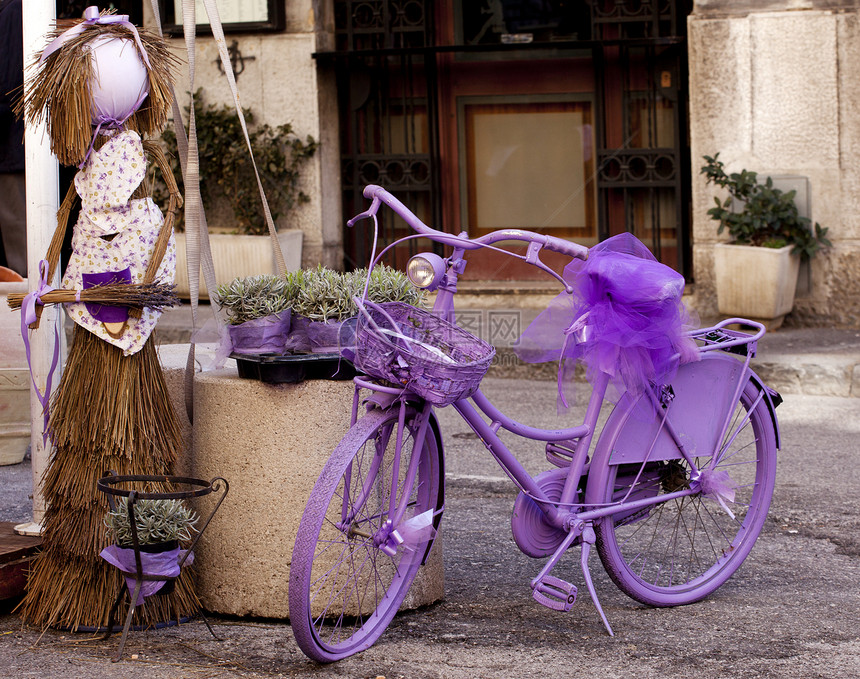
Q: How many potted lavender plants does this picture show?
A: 4